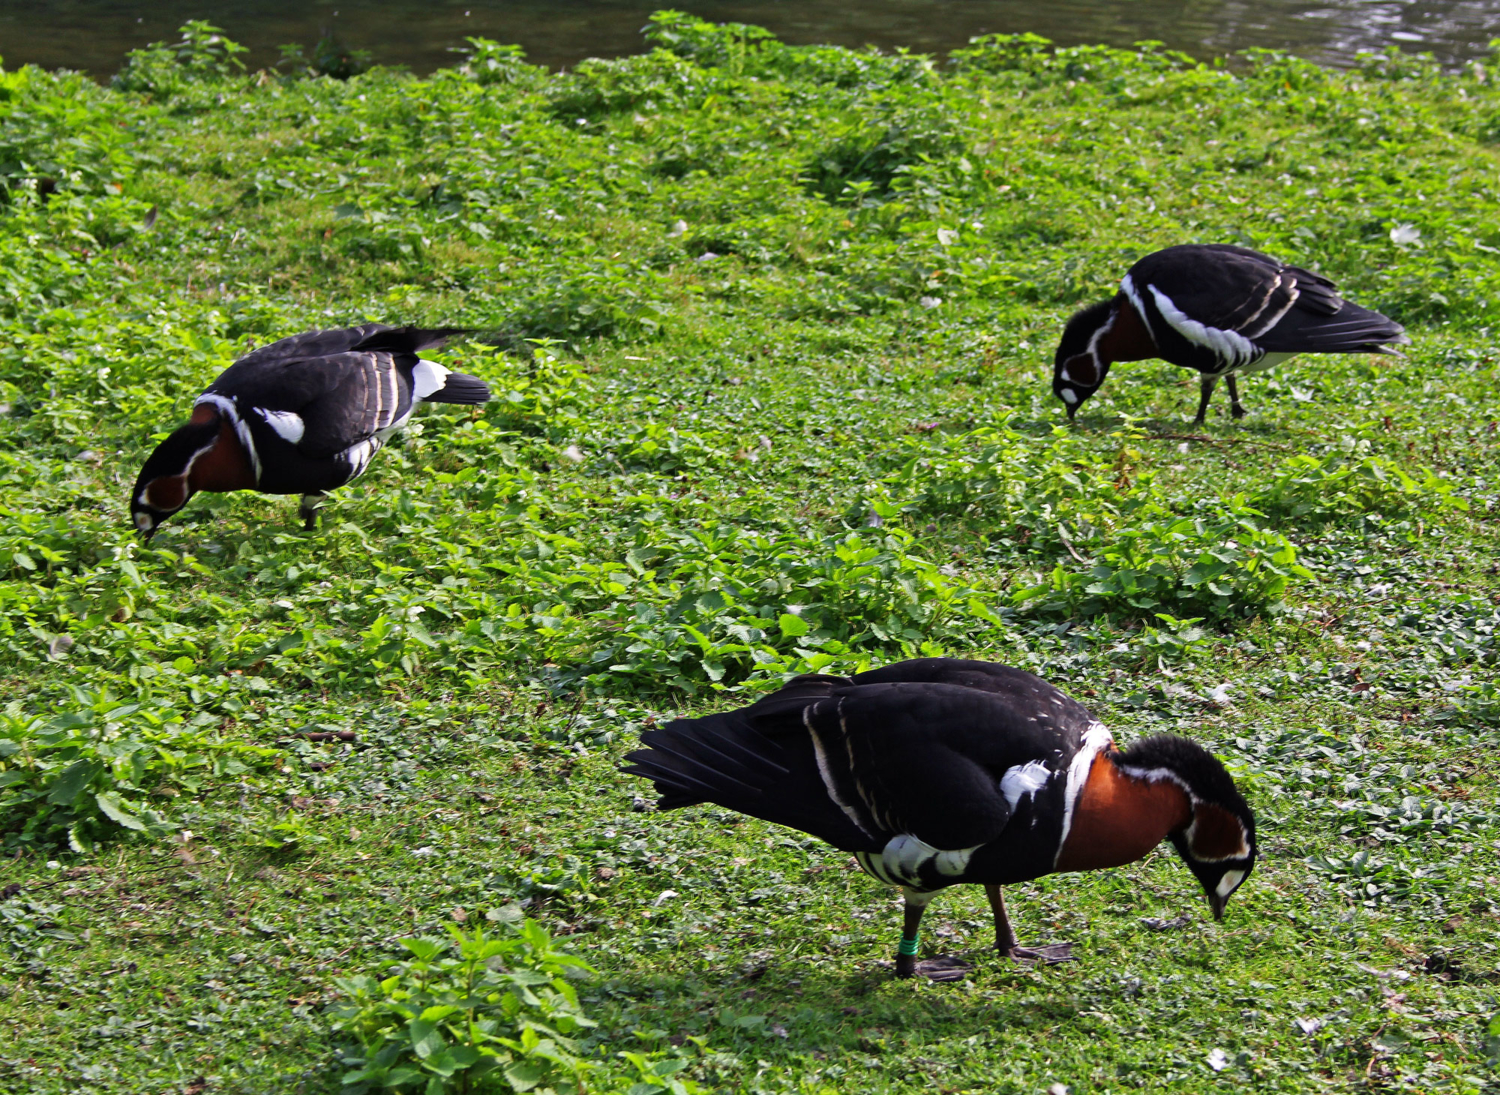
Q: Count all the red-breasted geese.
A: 3